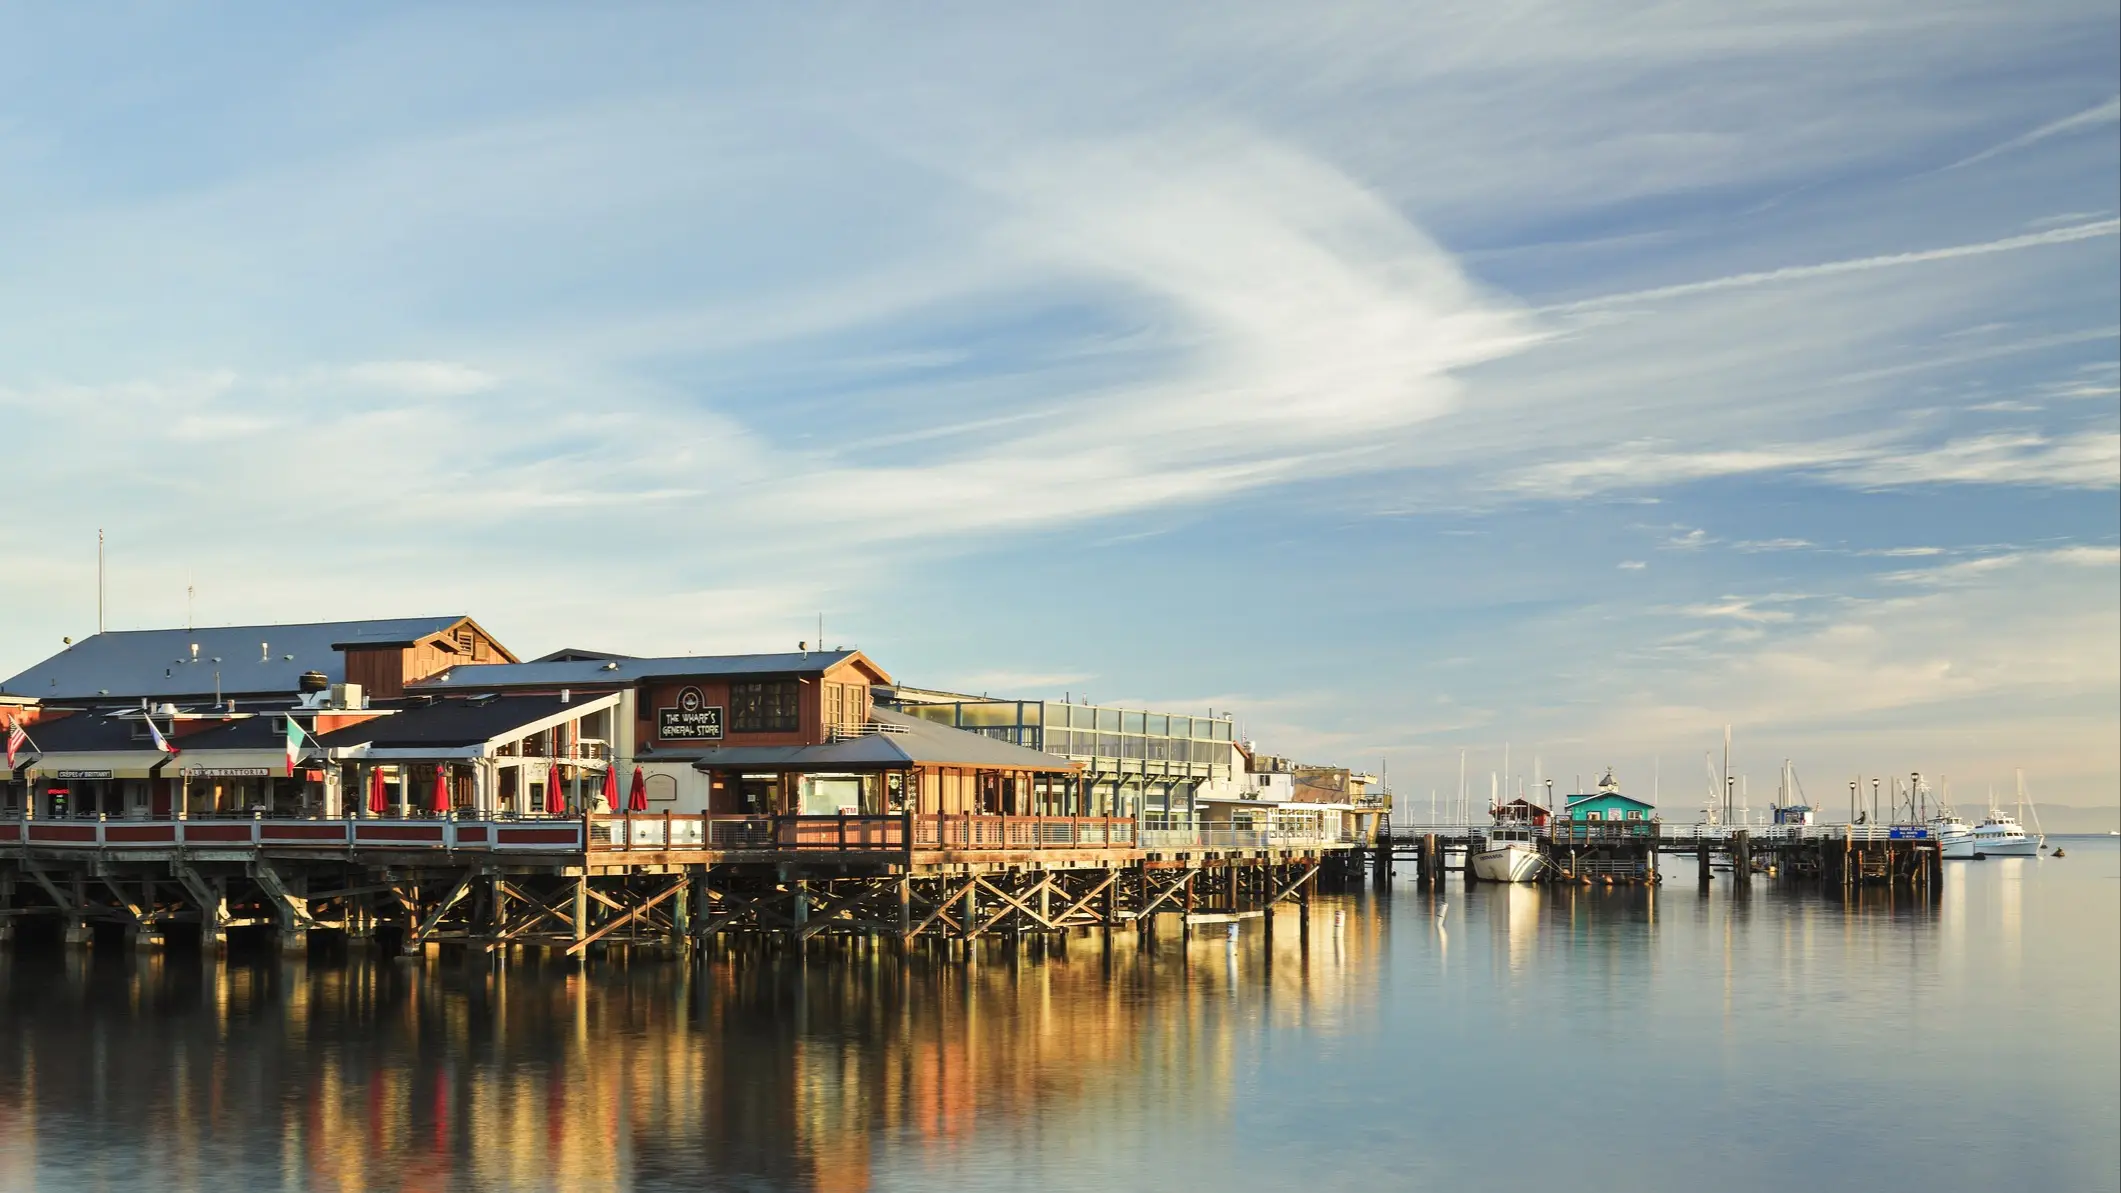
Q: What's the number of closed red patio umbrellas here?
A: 5